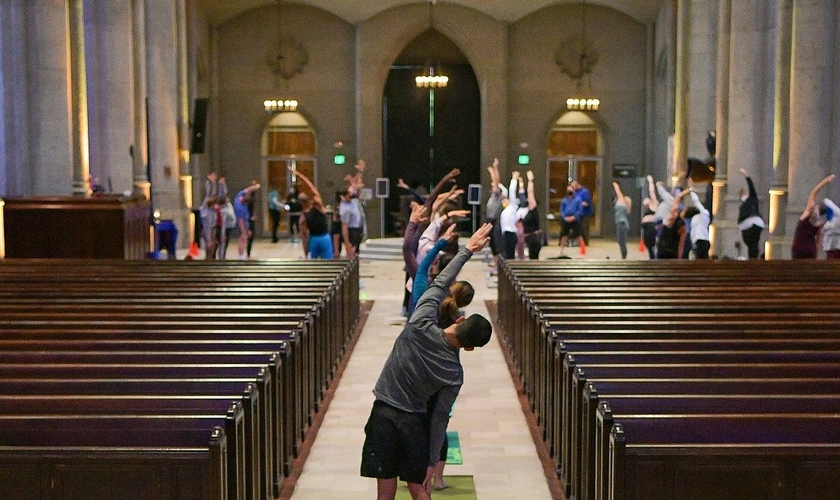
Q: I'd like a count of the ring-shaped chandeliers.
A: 3